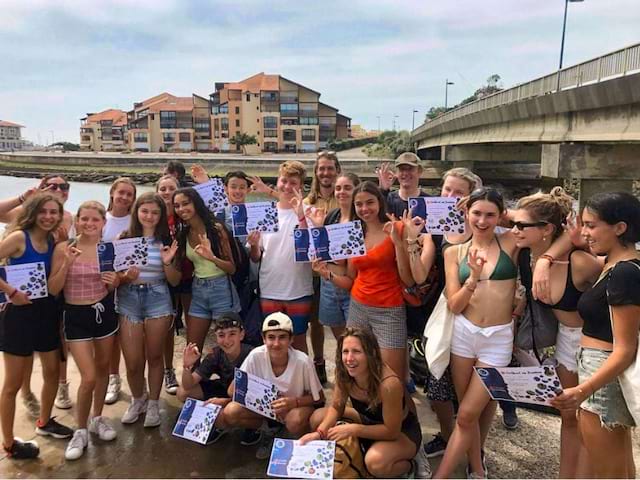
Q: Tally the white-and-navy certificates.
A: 11